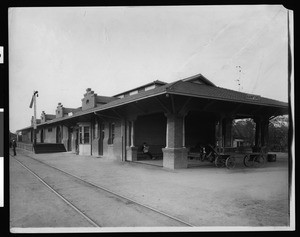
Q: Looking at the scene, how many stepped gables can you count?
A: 4